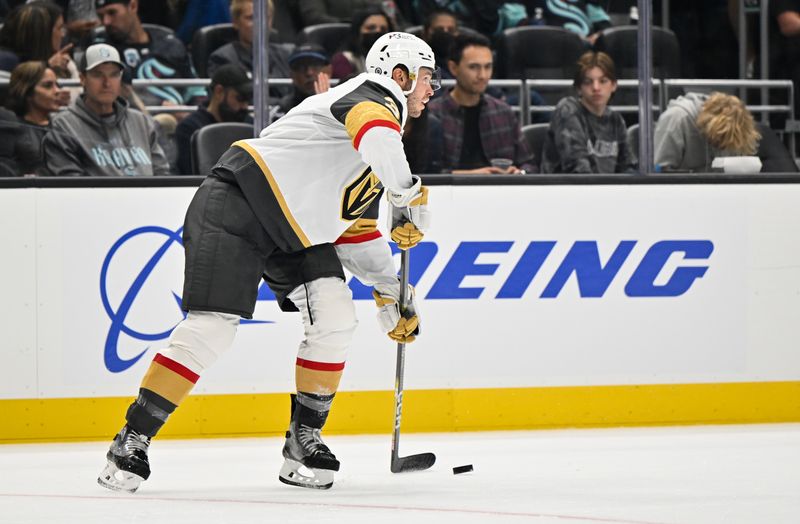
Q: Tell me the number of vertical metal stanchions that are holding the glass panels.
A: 2